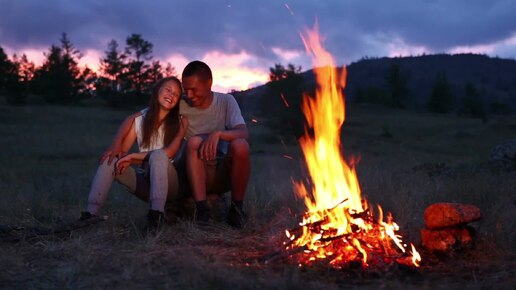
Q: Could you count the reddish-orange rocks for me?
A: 2